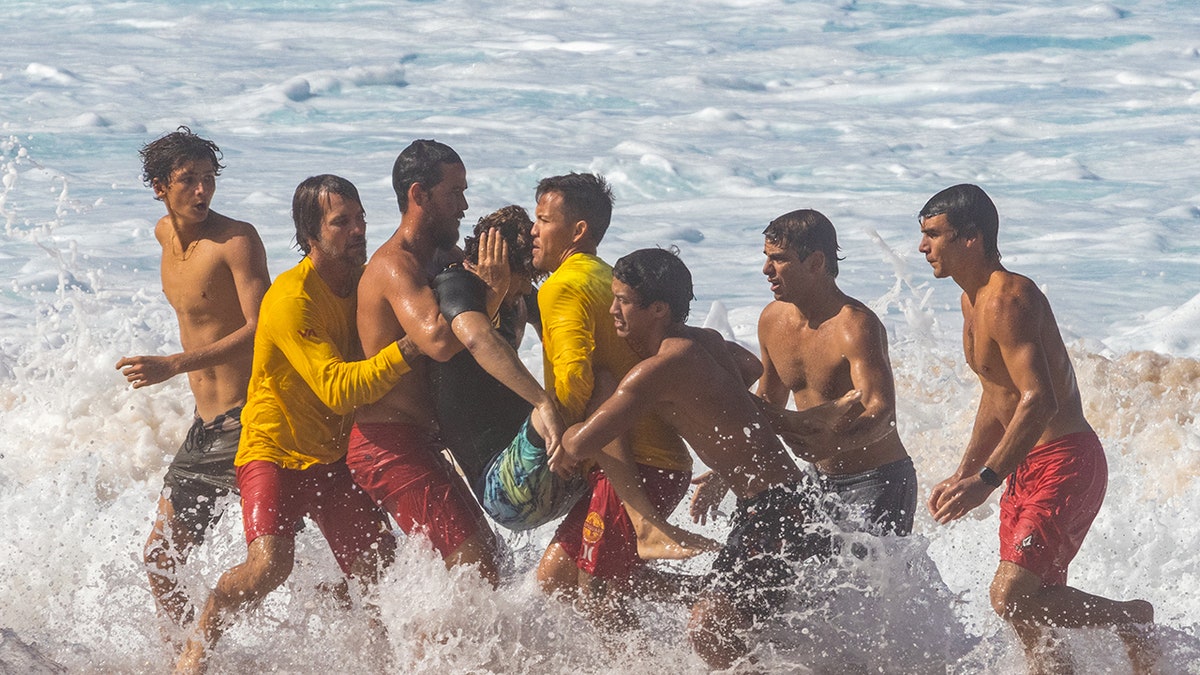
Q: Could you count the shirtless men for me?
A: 5